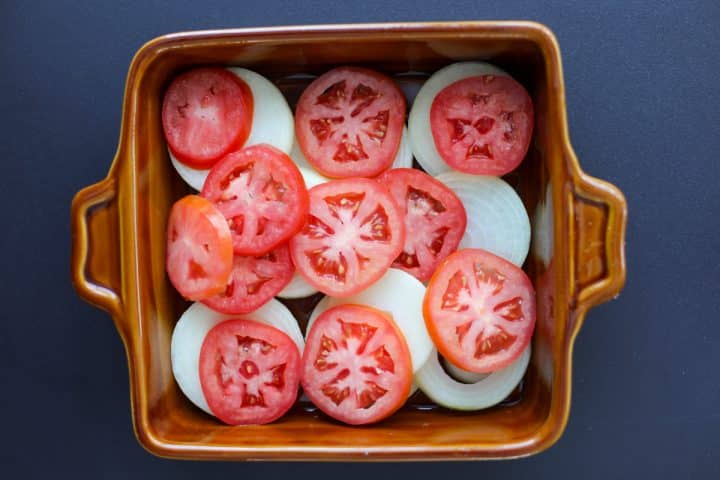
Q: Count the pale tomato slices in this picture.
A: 11